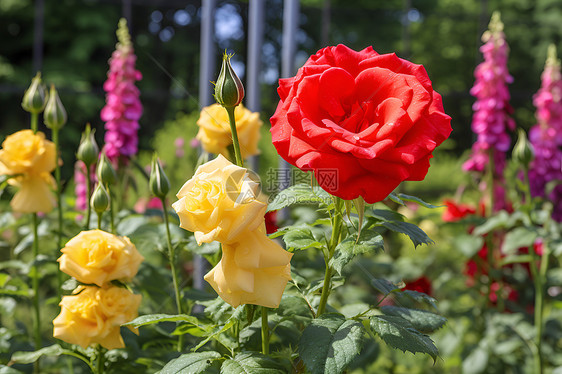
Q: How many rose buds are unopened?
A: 8